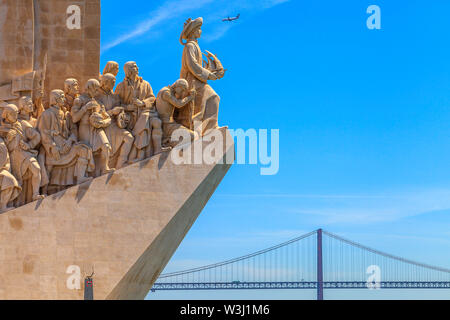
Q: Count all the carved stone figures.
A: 11